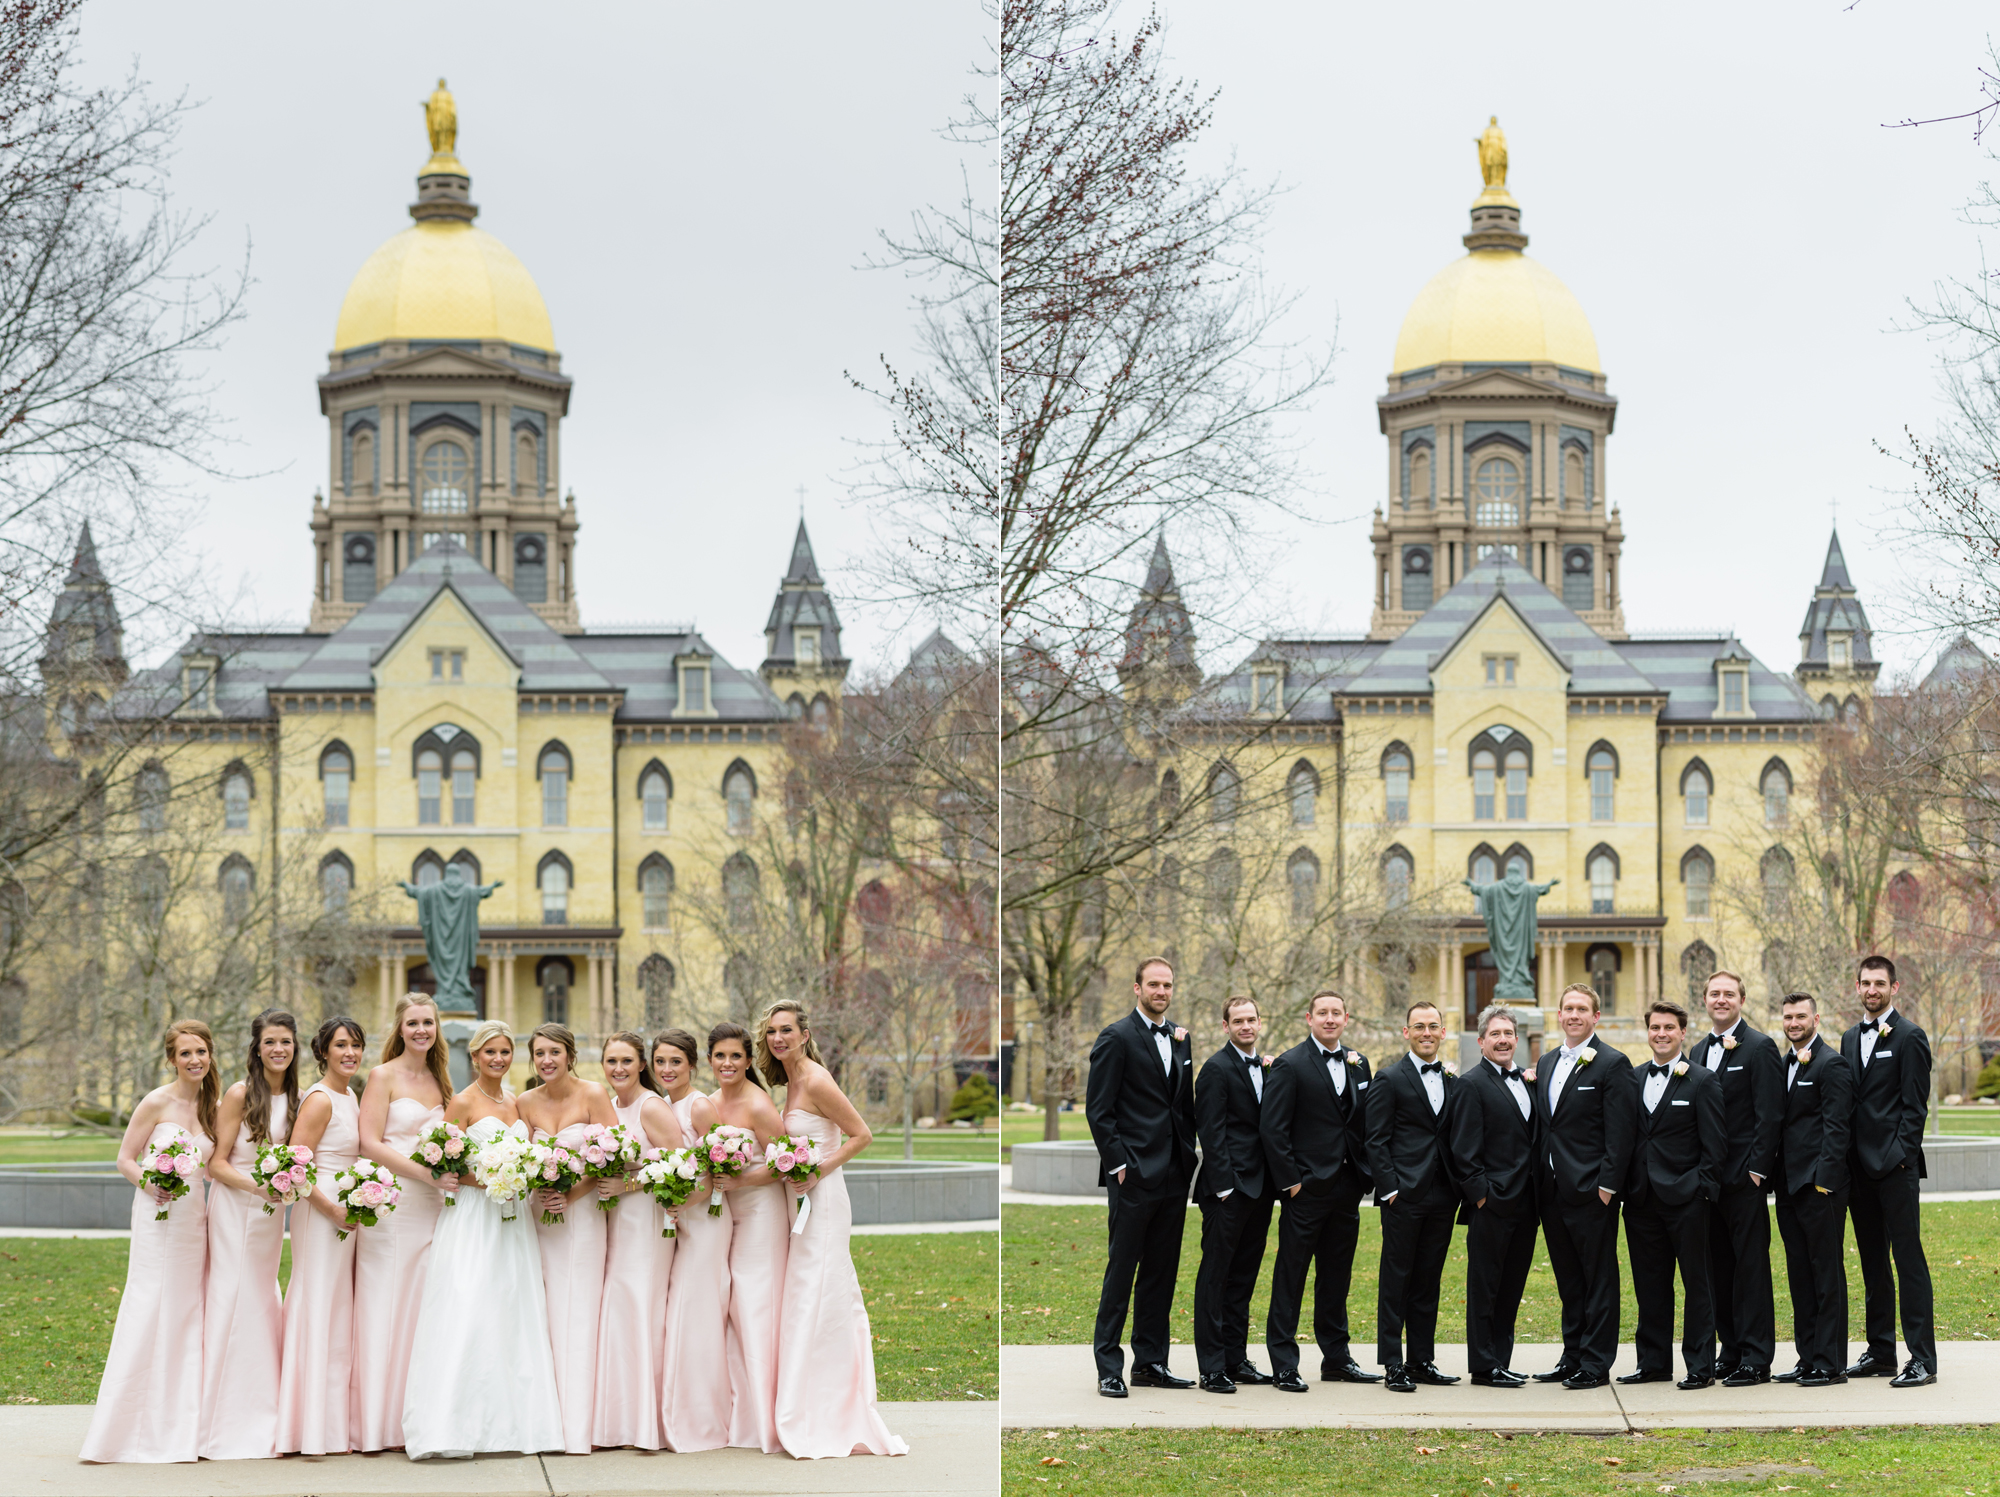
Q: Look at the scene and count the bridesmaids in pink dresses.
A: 9